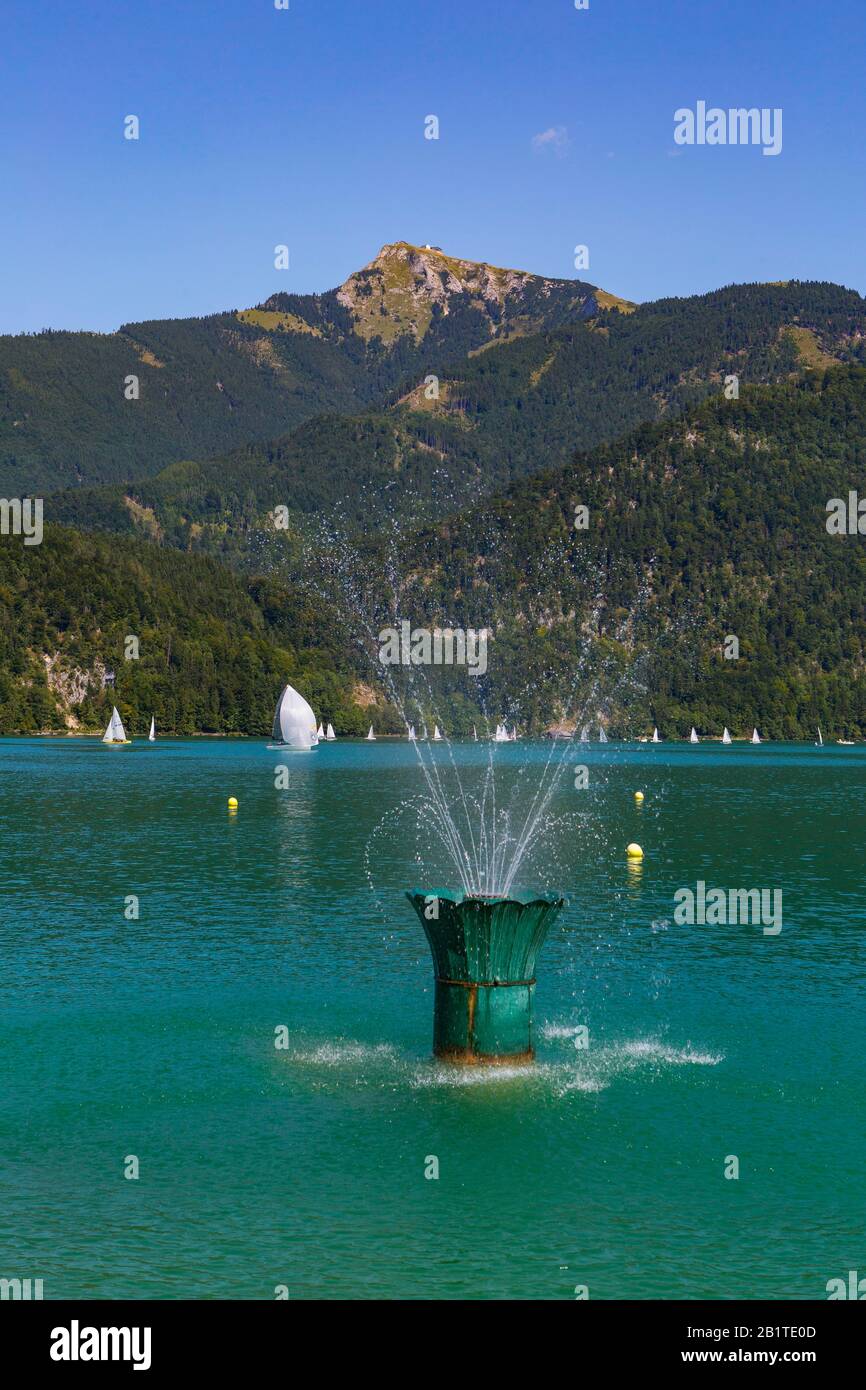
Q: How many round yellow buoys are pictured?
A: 3